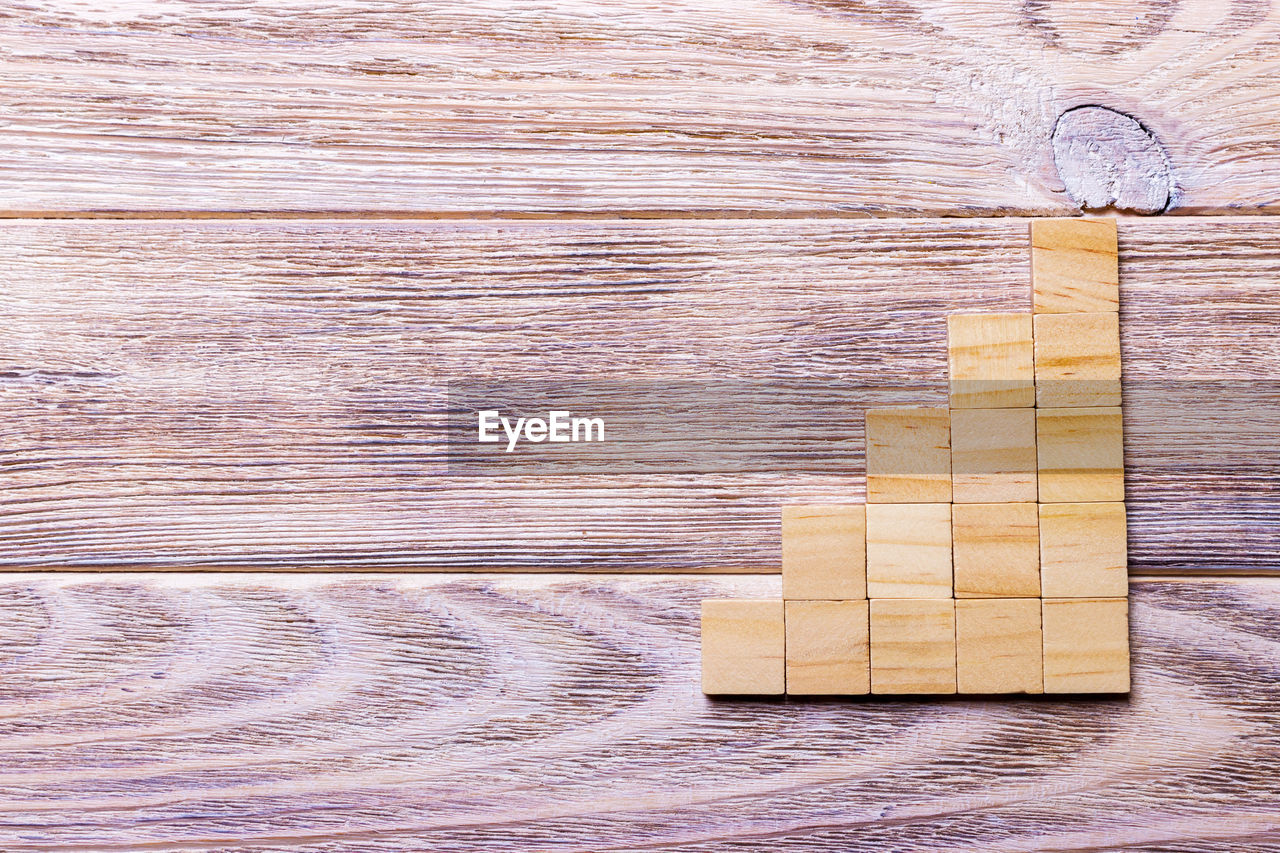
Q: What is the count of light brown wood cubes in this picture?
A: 15